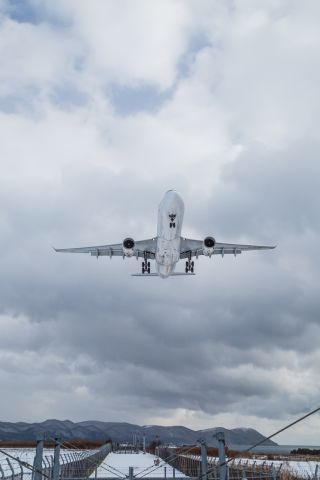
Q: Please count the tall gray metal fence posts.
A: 4